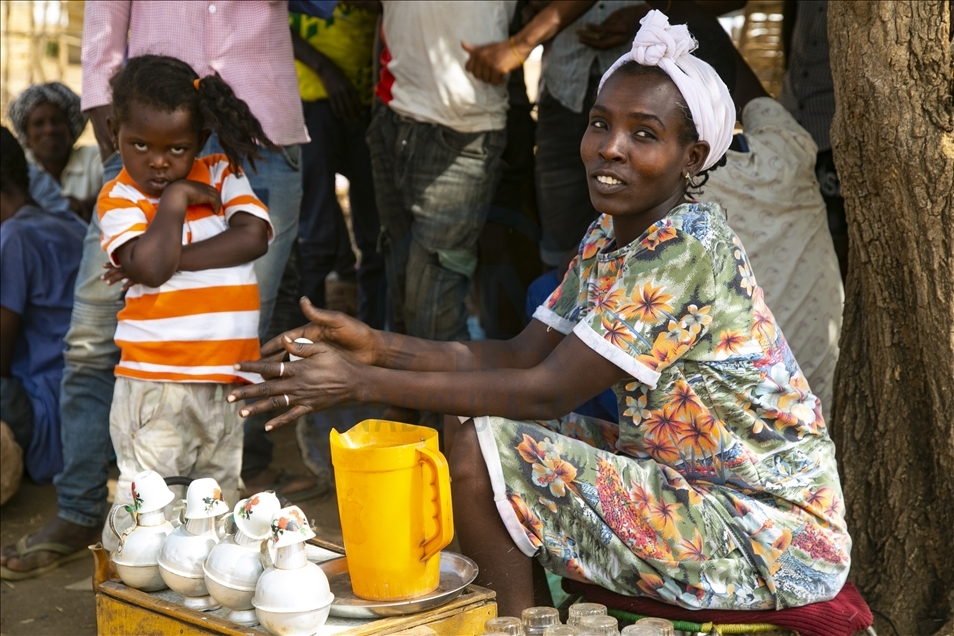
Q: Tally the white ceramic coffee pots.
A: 4